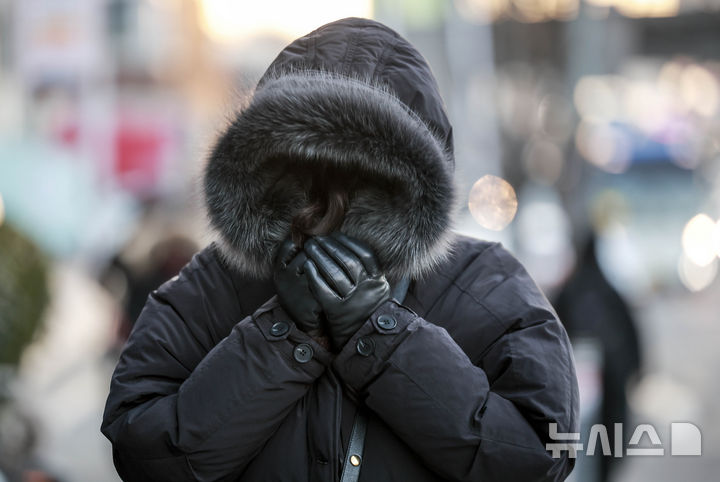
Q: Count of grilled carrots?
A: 0